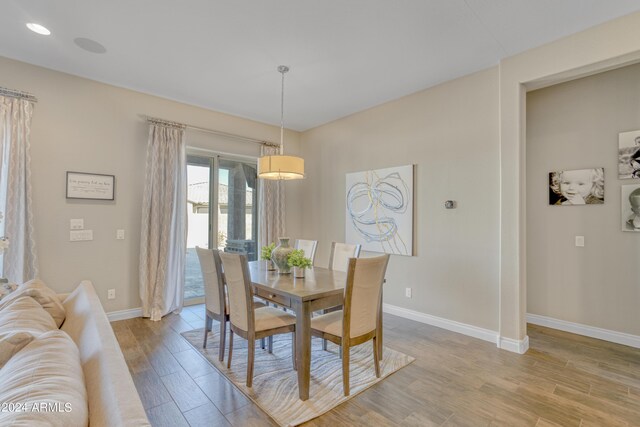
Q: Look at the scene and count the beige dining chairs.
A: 5